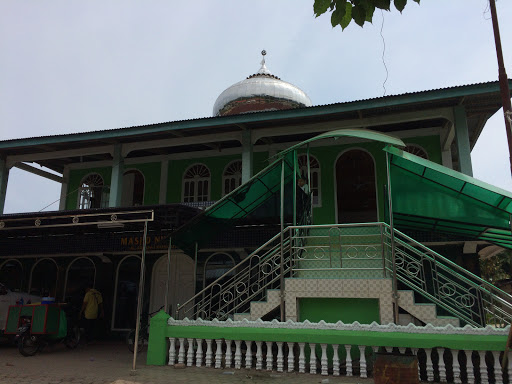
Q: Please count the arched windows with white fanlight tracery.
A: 5